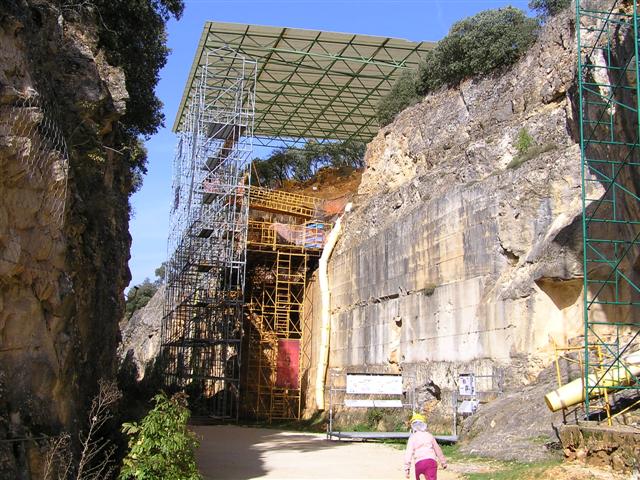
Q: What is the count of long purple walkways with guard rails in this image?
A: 0